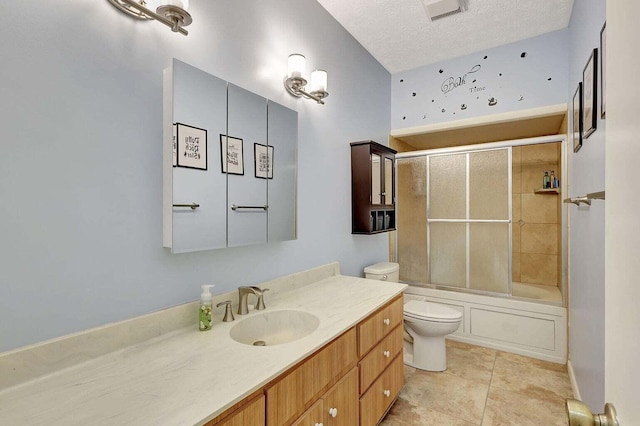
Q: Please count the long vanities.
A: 1